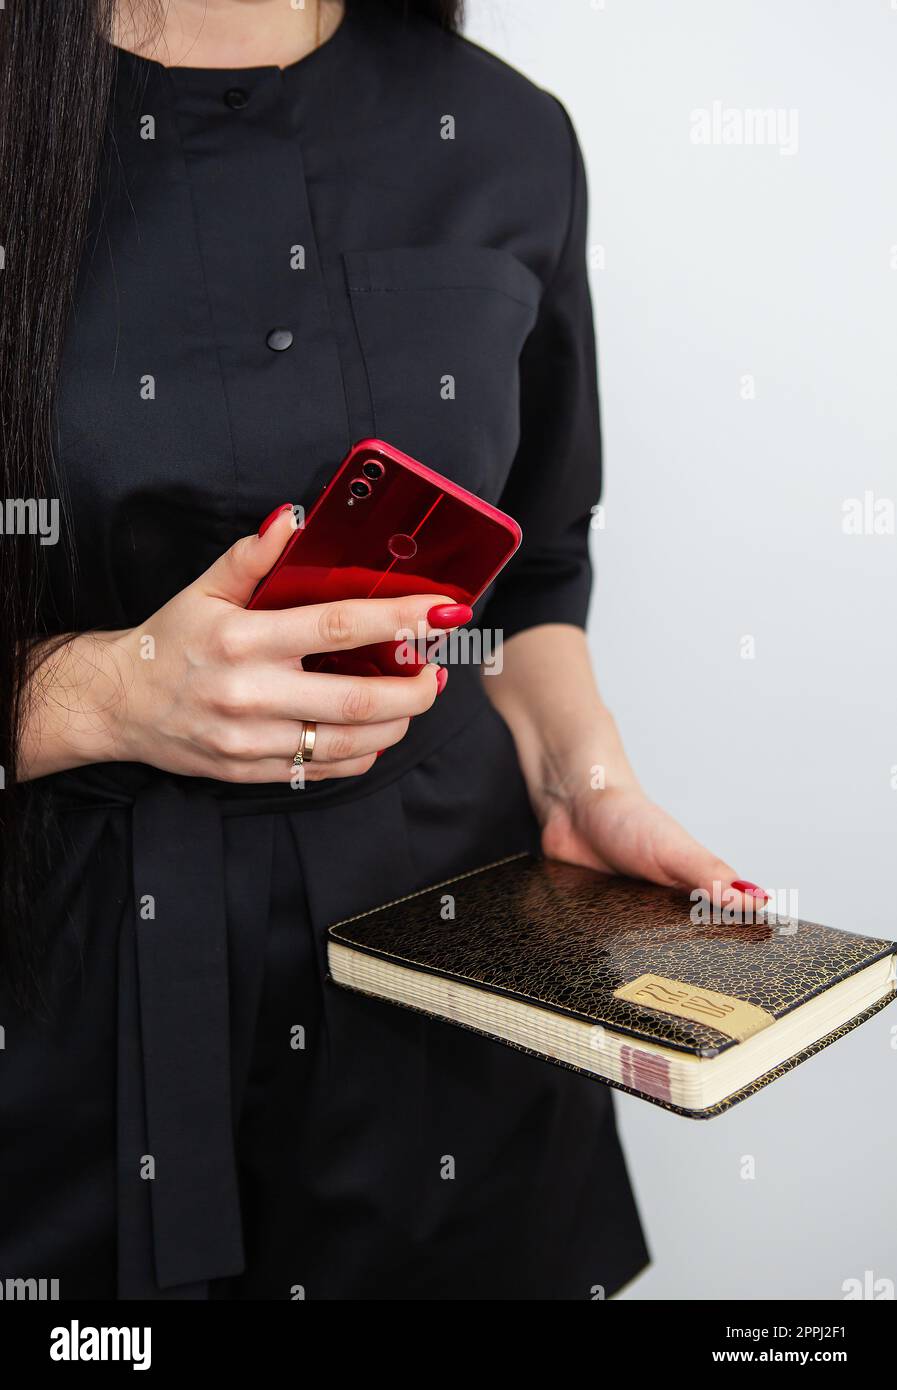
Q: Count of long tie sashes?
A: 2